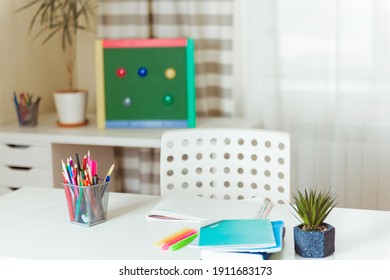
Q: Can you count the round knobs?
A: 5